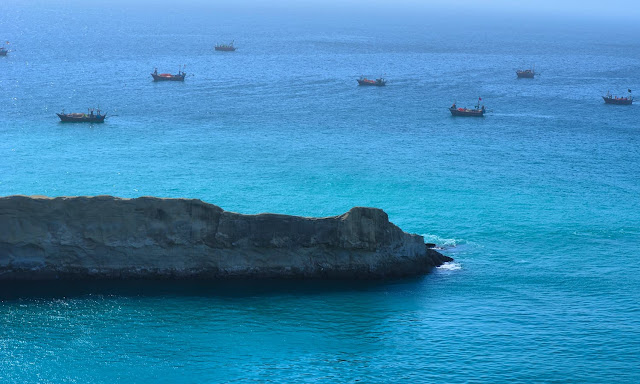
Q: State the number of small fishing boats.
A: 8